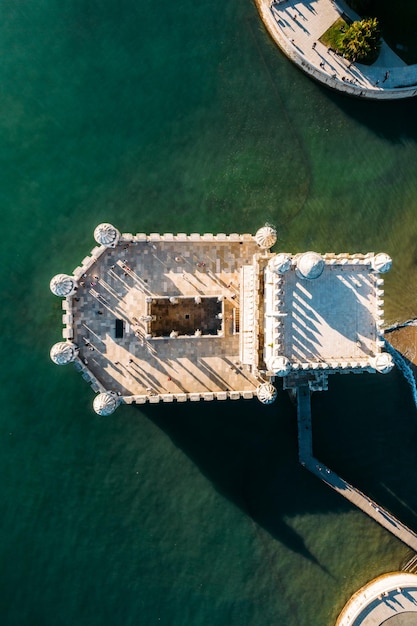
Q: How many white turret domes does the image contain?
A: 11